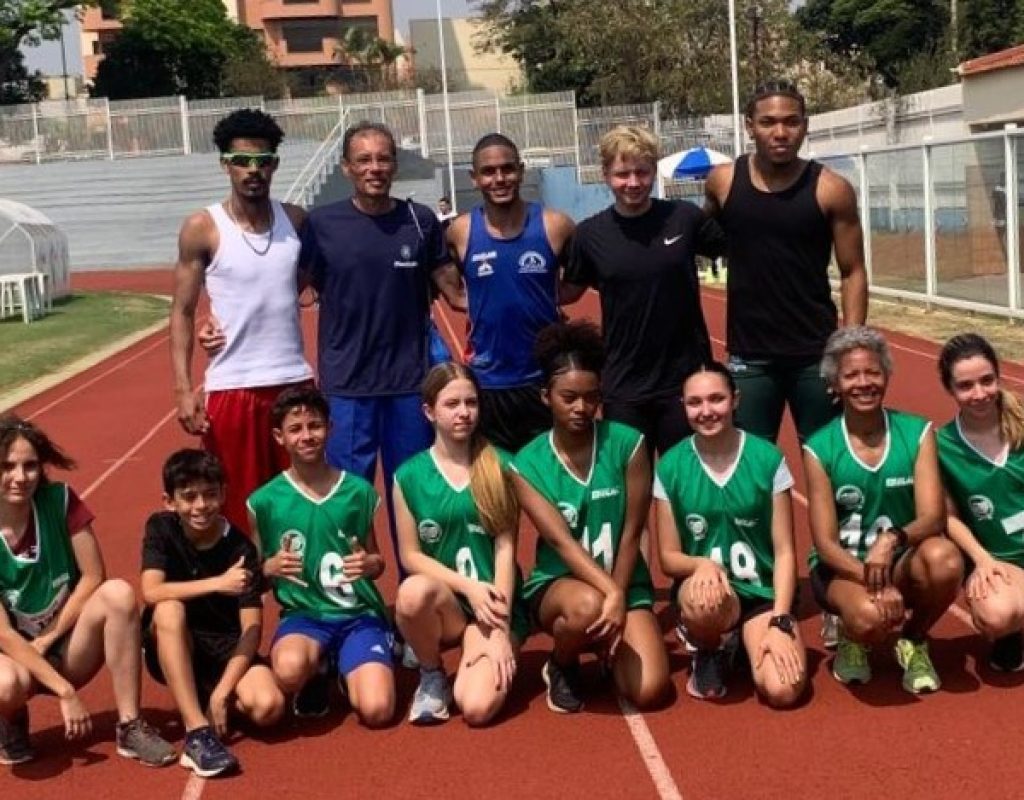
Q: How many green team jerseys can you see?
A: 7